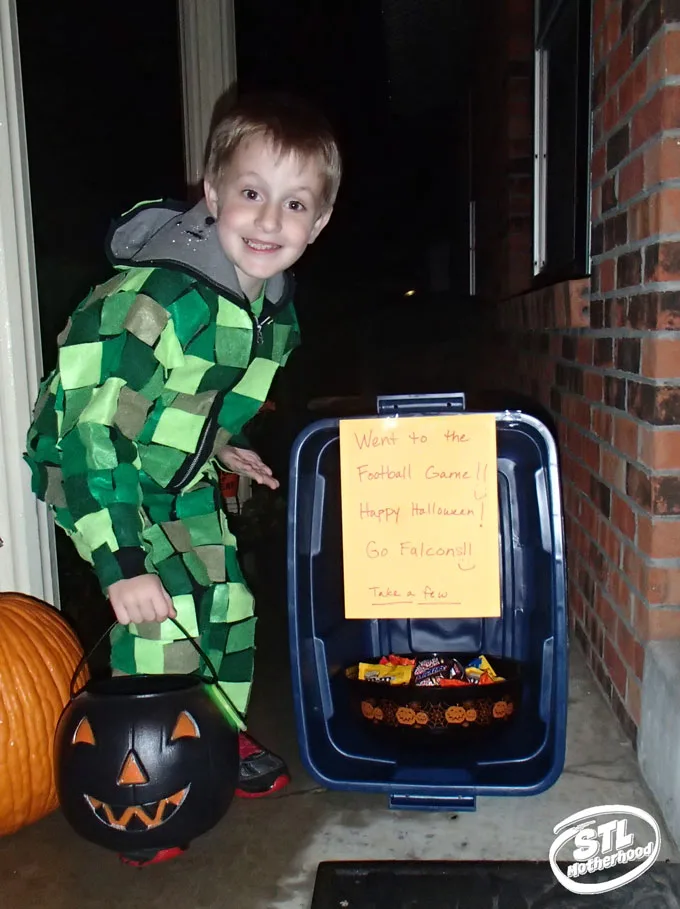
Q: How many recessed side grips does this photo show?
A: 4